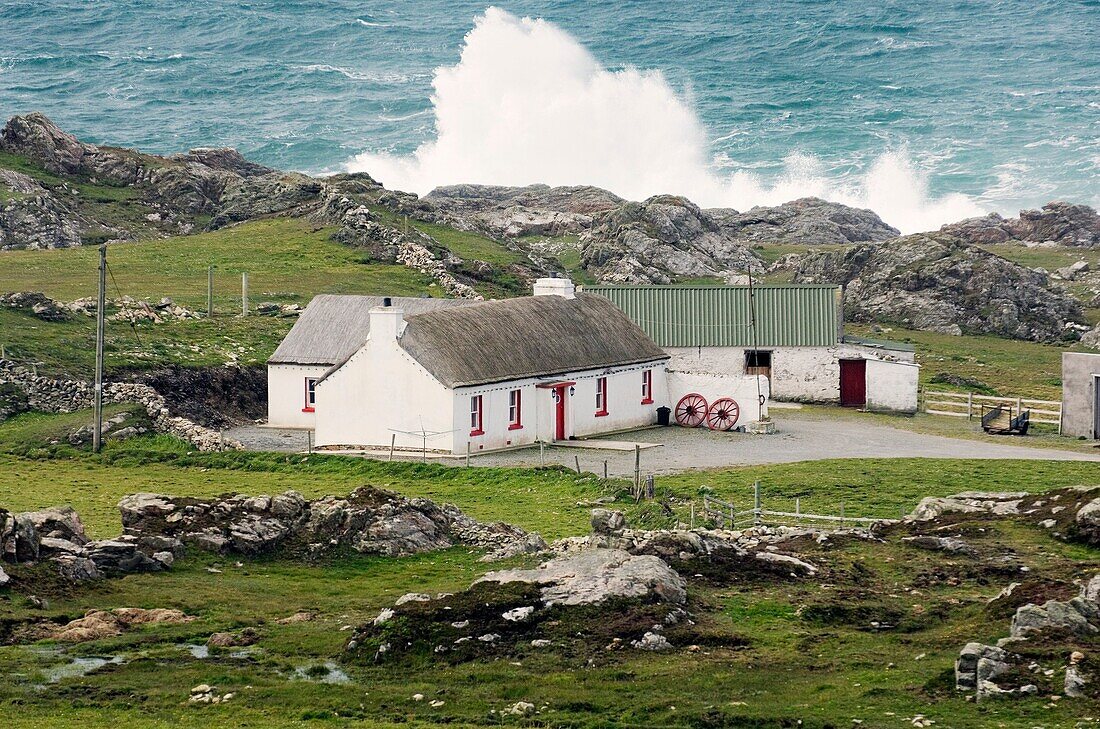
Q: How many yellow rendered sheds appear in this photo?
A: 0